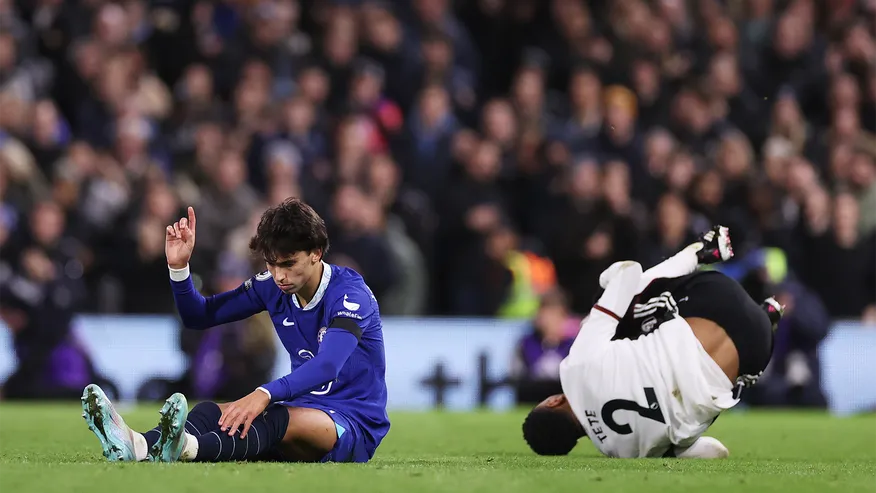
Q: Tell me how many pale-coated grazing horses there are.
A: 0